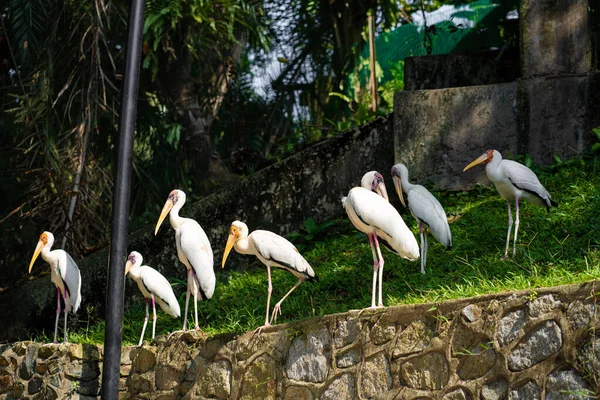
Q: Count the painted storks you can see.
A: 7